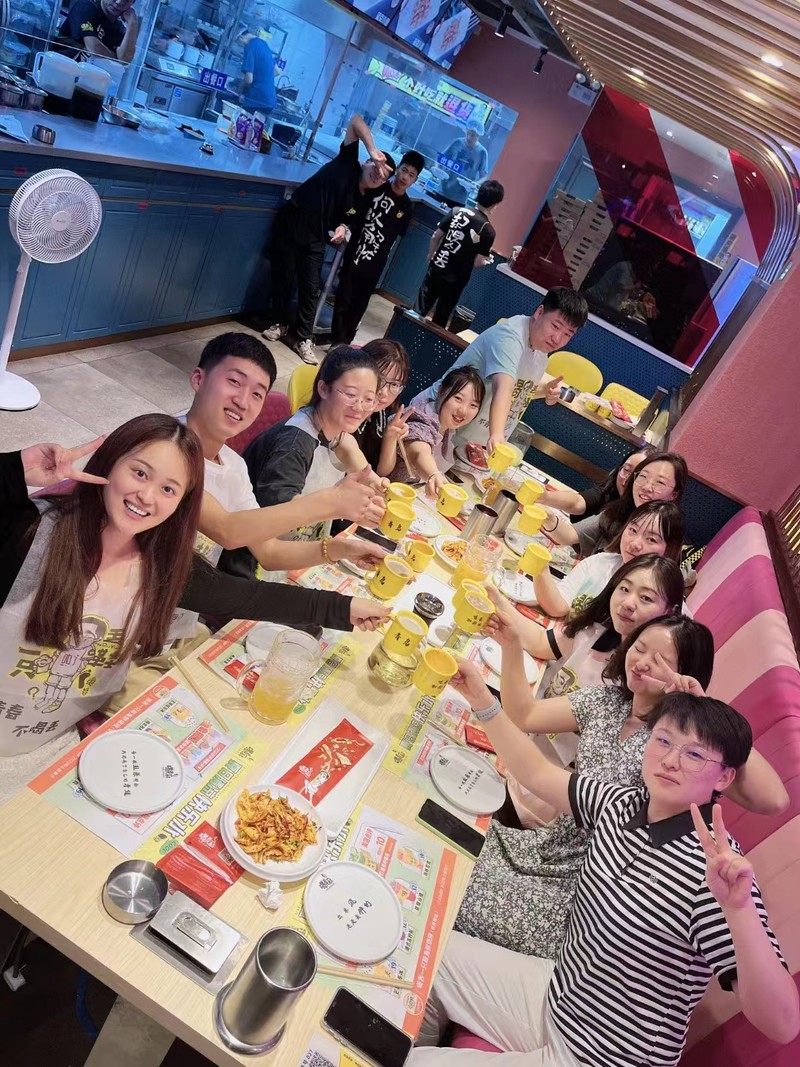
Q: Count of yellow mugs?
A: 13